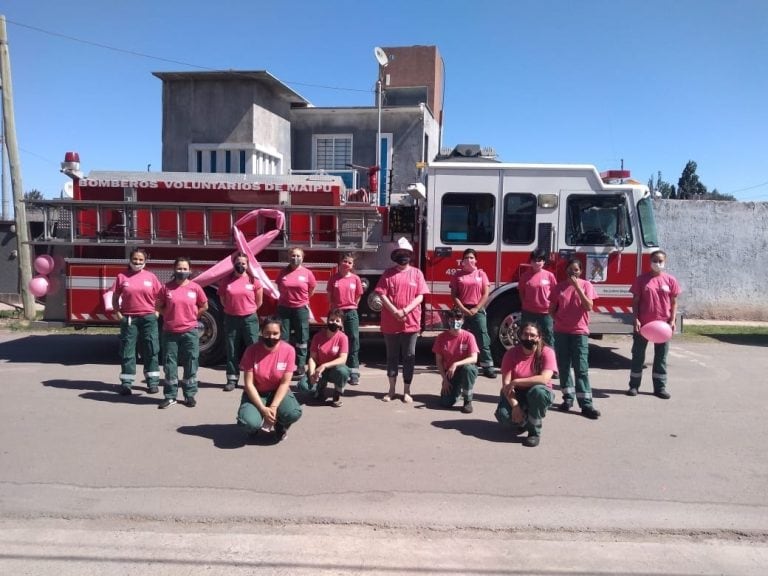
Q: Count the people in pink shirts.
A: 14